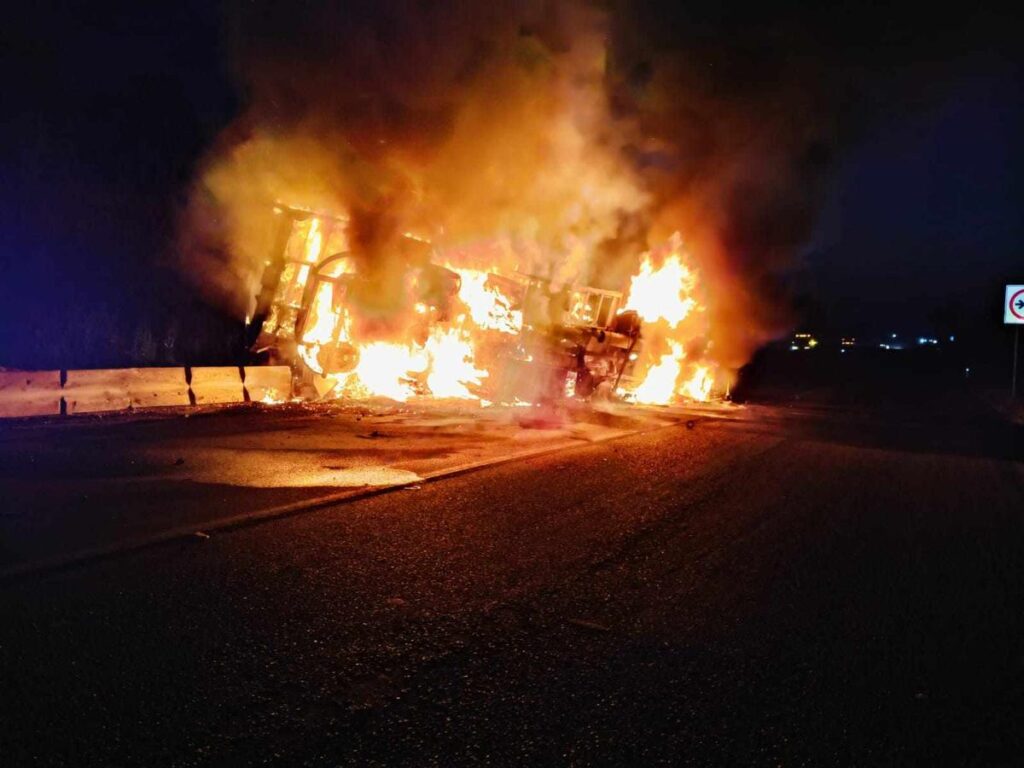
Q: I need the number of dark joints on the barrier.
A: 3